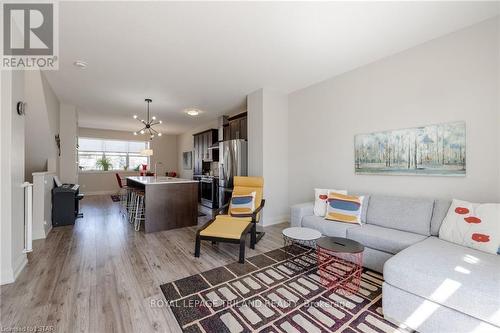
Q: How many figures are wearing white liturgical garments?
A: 0